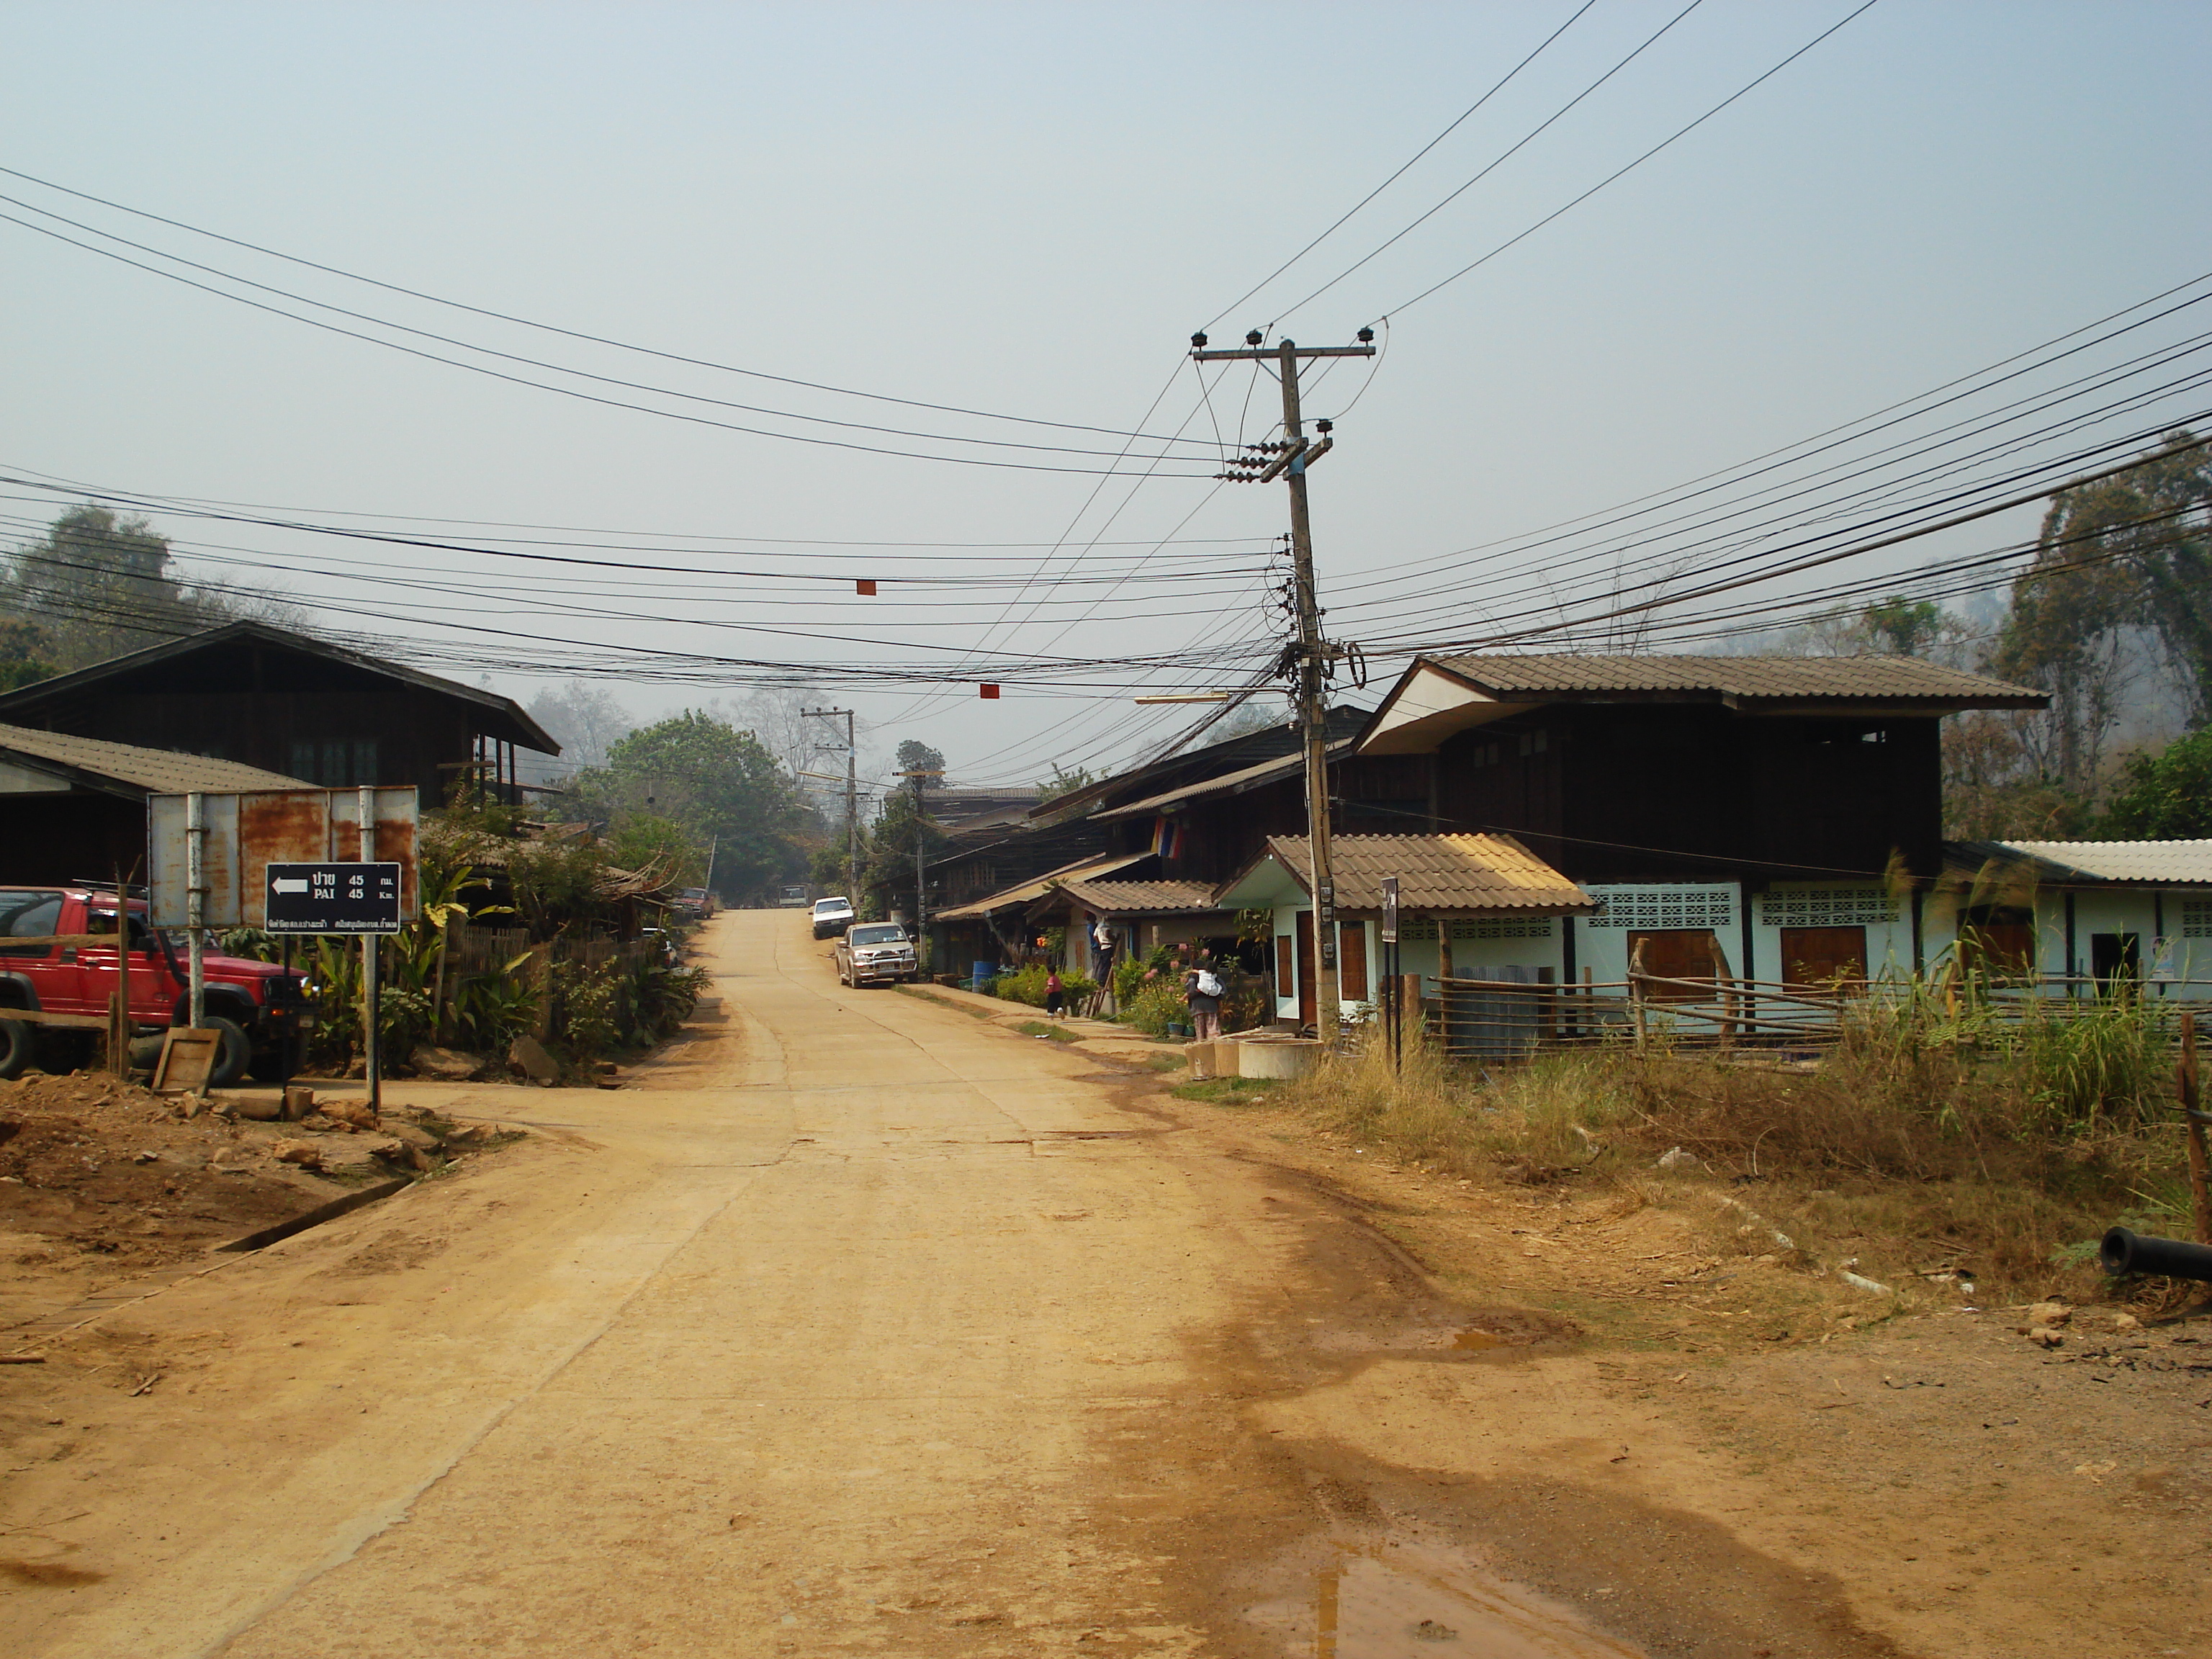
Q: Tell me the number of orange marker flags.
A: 2